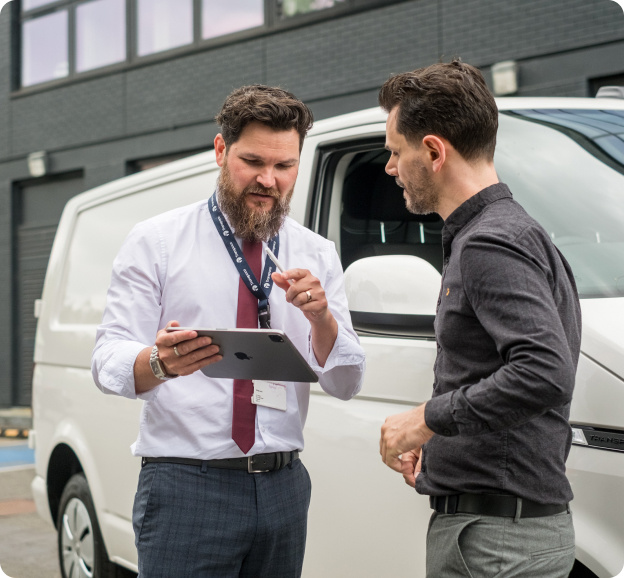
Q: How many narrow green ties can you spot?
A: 0